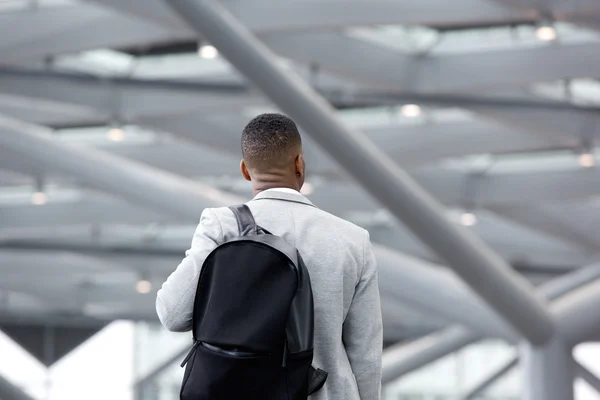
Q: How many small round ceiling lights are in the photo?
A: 9